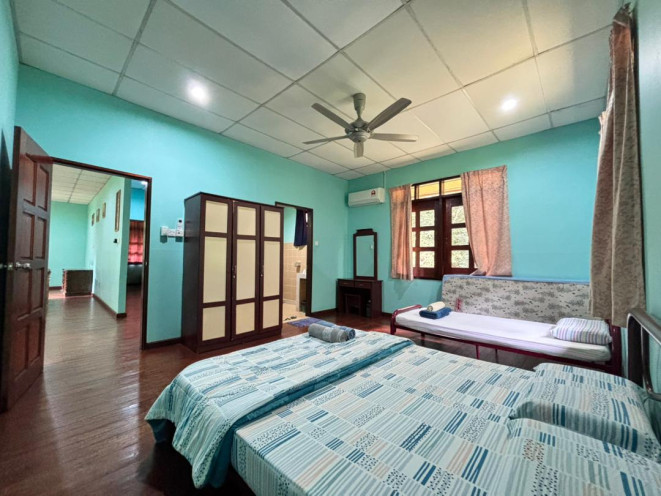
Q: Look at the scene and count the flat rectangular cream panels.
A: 9